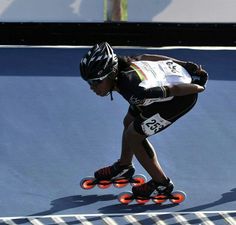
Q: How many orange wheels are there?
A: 8